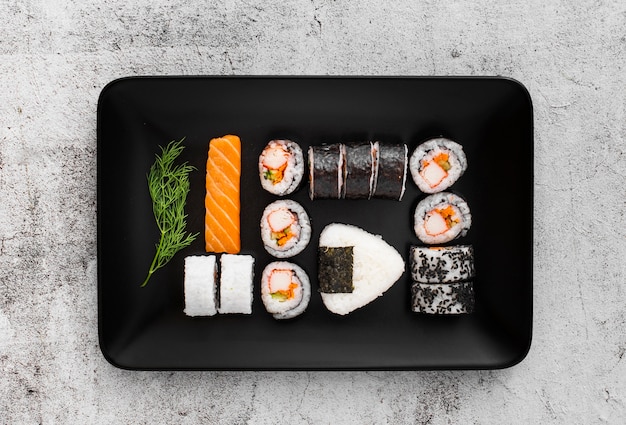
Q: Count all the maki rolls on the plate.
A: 12